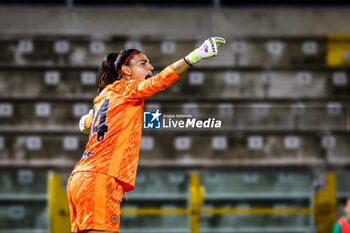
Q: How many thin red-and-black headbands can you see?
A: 1